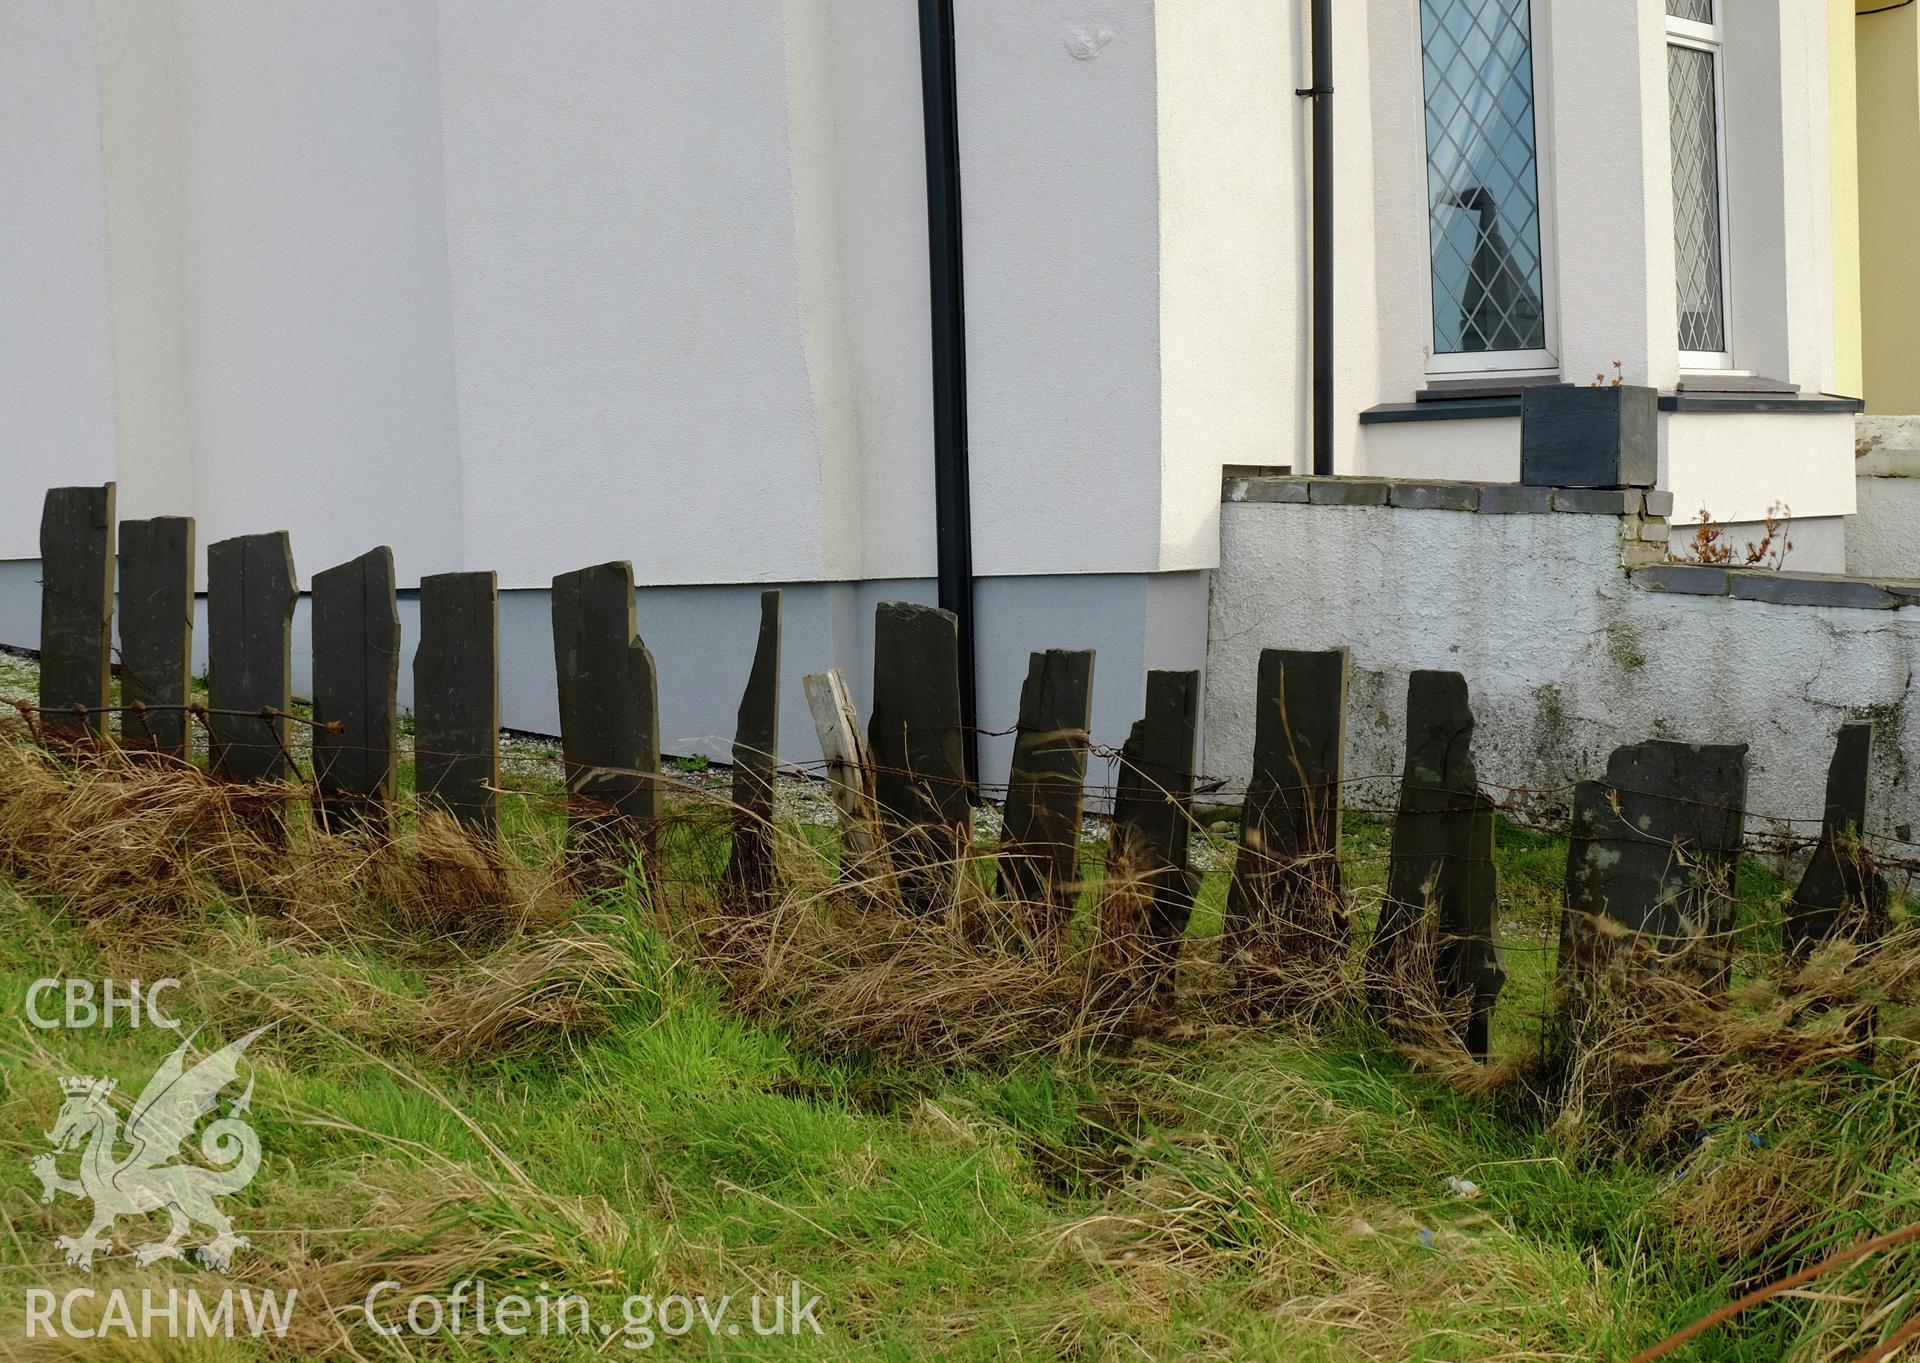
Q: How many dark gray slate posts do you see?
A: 14